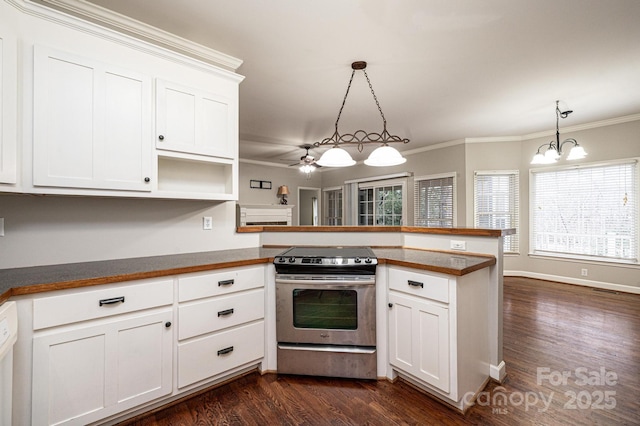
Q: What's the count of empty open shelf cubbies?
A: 1